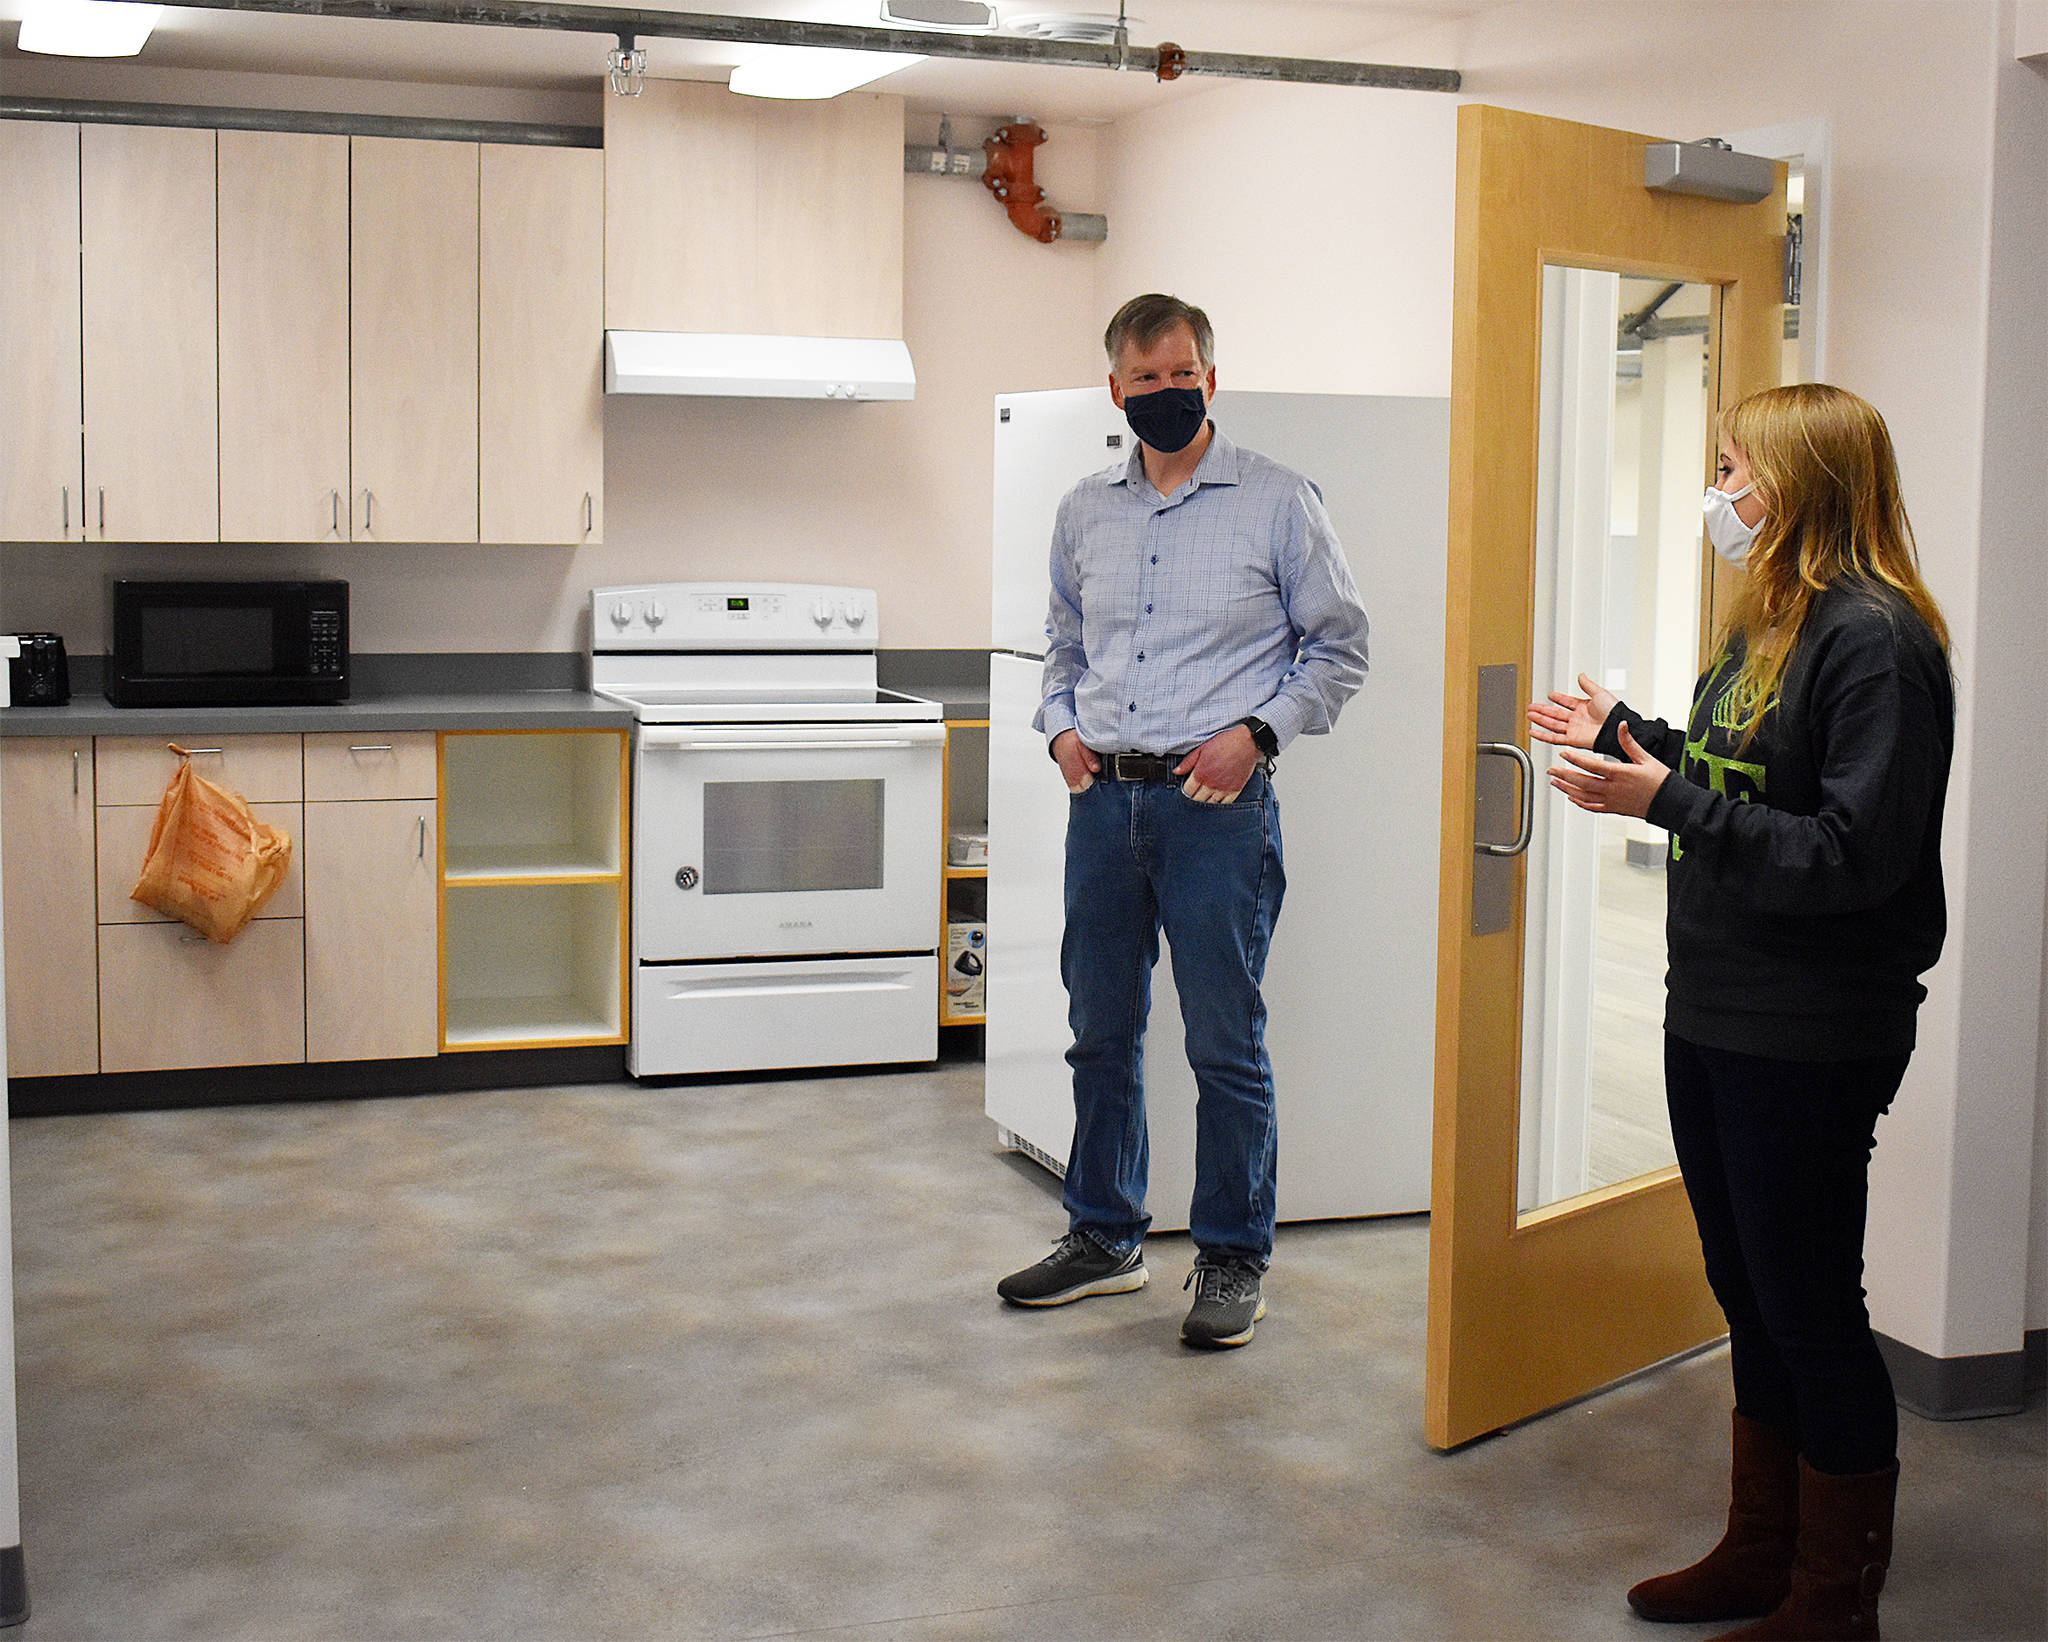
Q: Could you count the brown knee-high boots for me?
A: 2